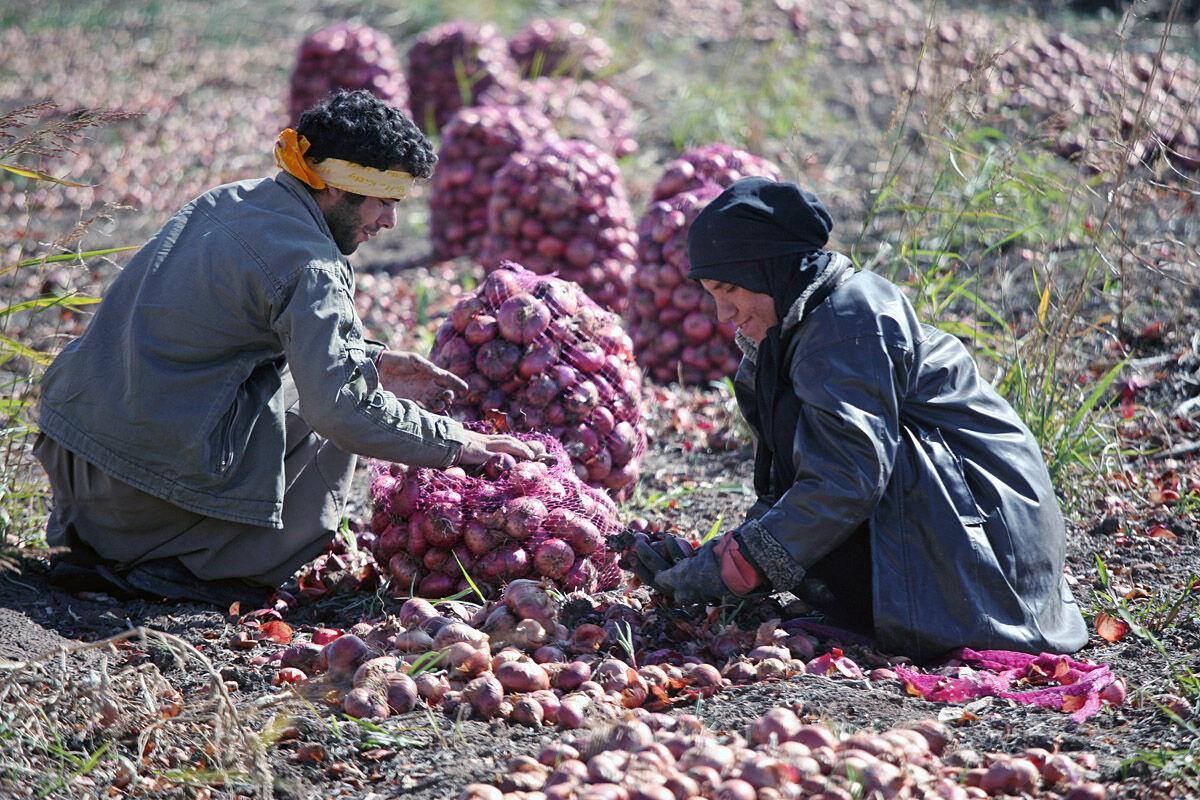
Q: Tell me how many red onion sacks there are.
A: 10